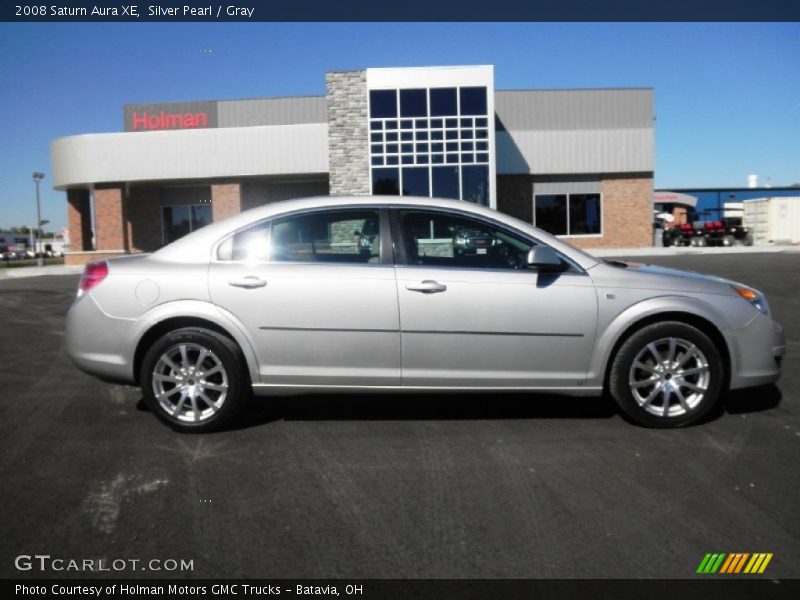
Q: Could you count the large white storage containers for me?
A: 1